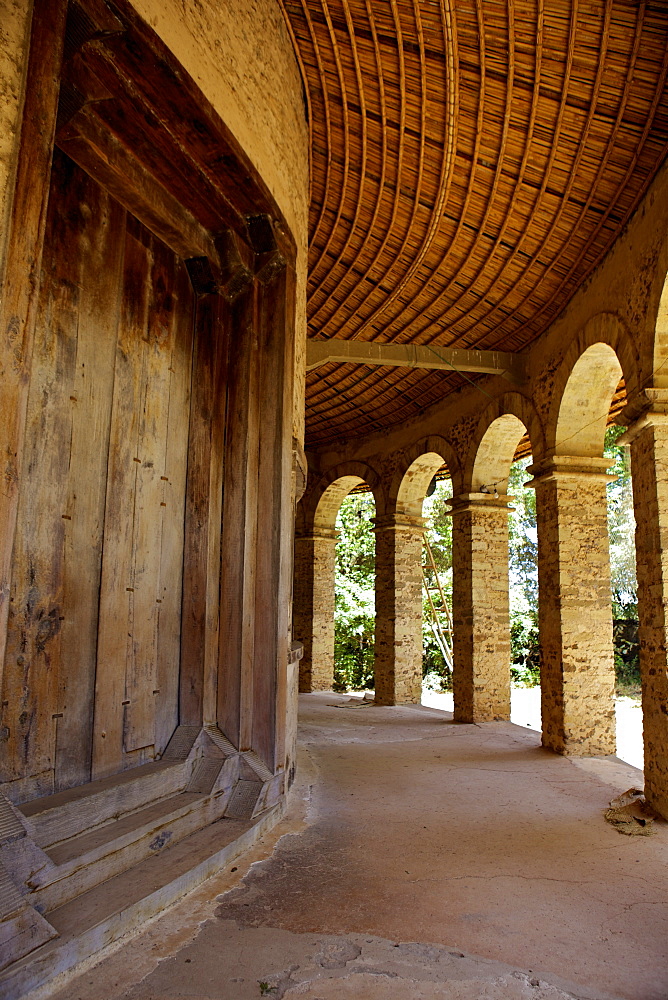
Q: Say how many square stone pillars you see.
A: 5